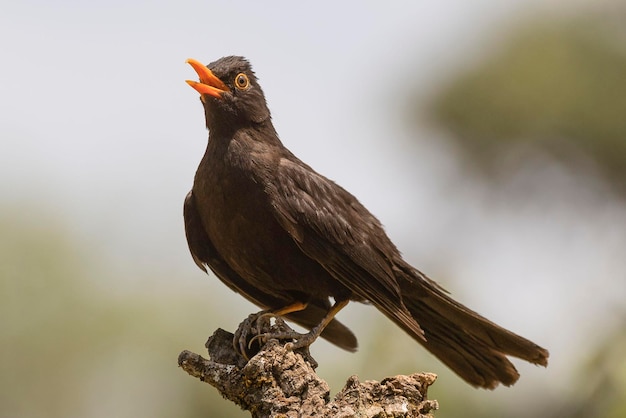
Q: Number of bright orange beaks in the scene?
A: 1